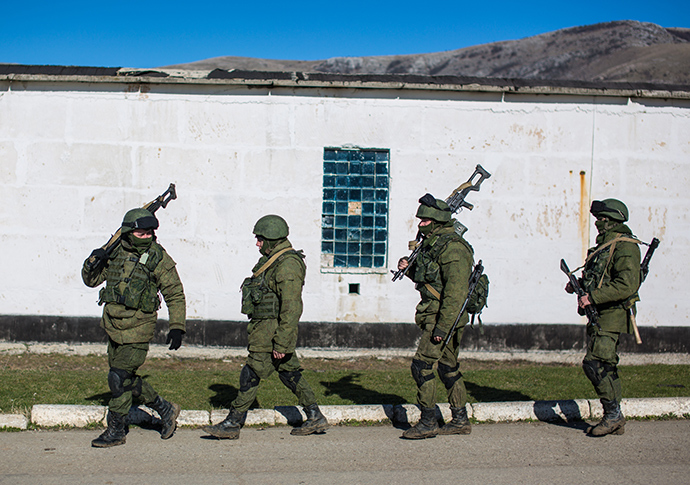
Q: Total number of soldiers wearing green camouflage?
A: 4